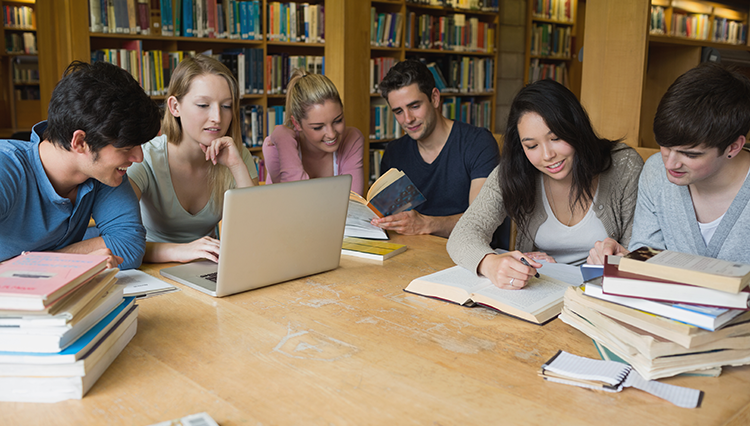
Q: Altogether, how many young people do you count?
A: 6